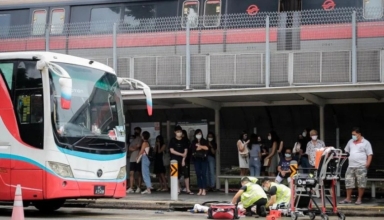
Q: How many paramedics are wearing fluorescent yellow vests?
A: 2